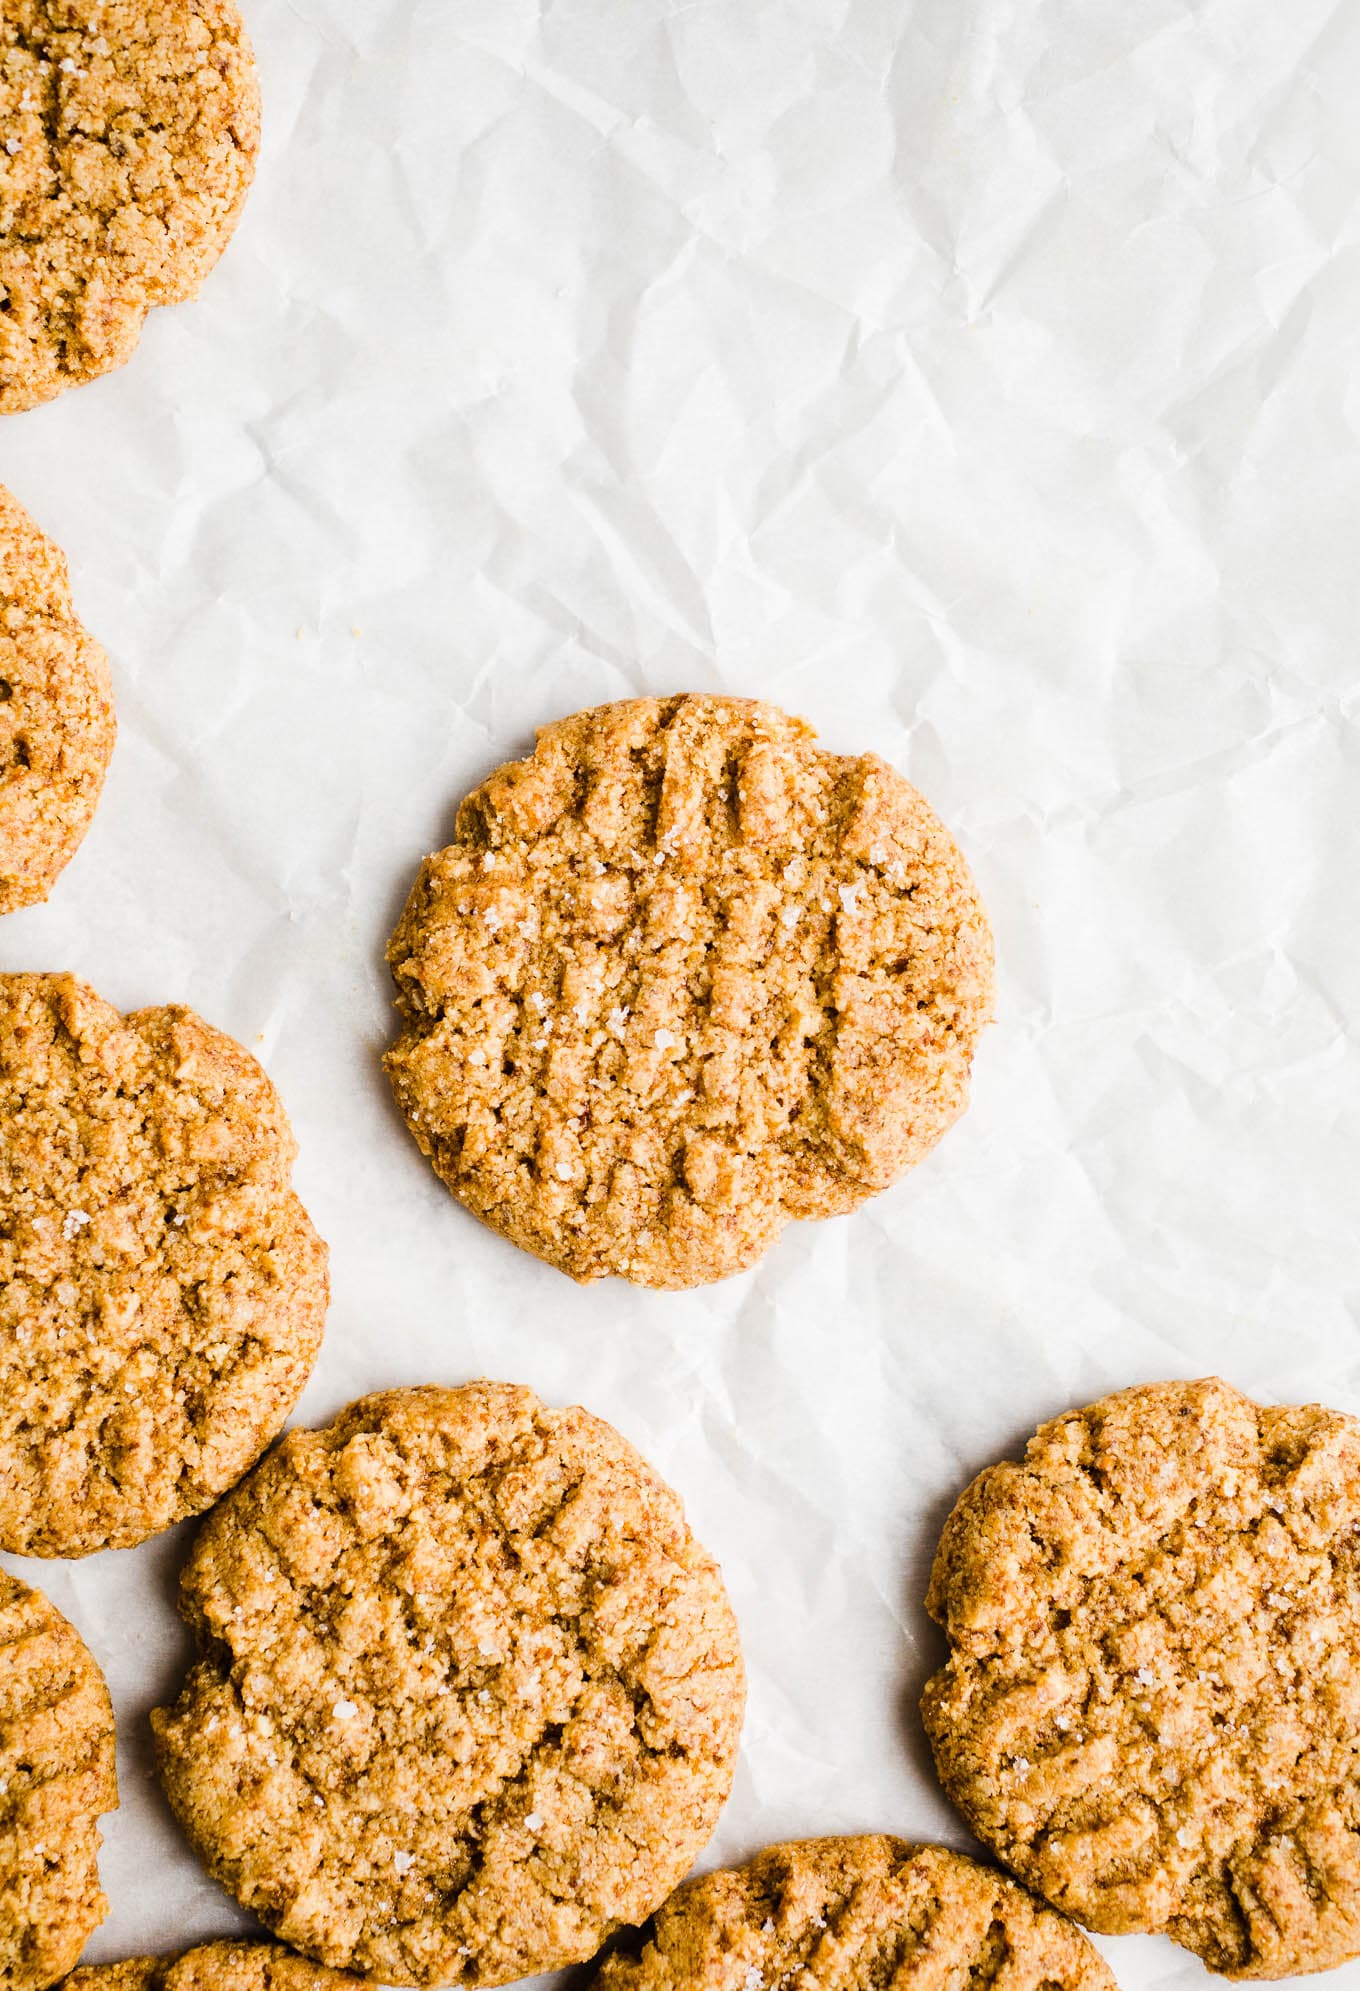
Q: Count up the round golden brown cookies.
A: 9